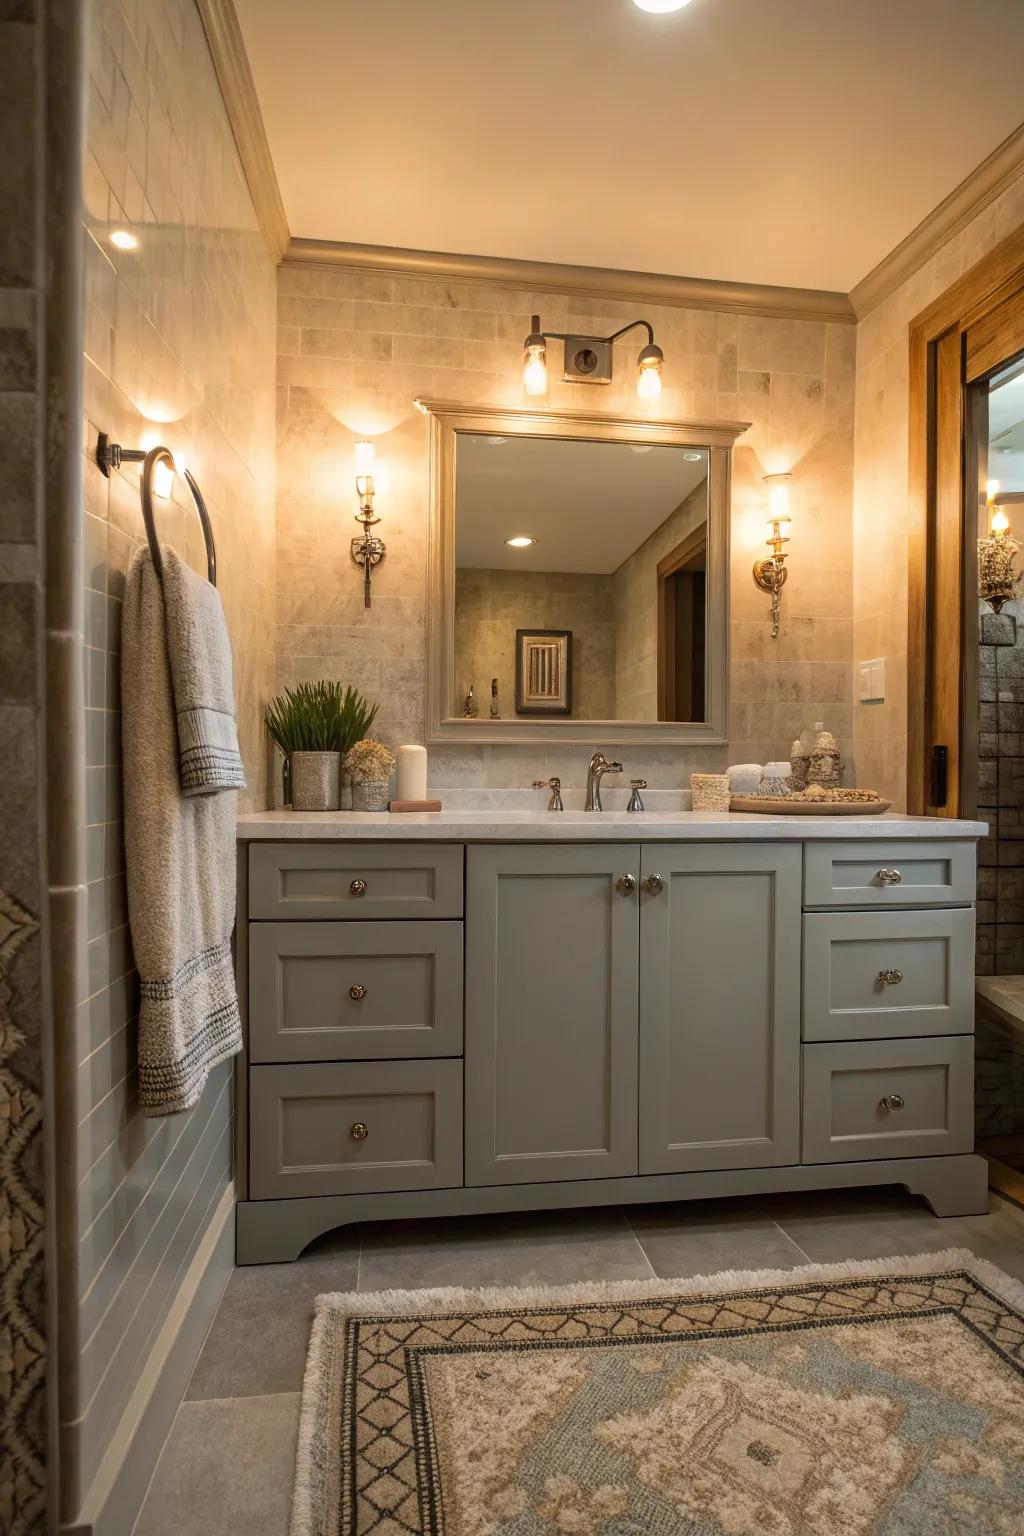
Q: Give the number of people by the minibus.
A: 0